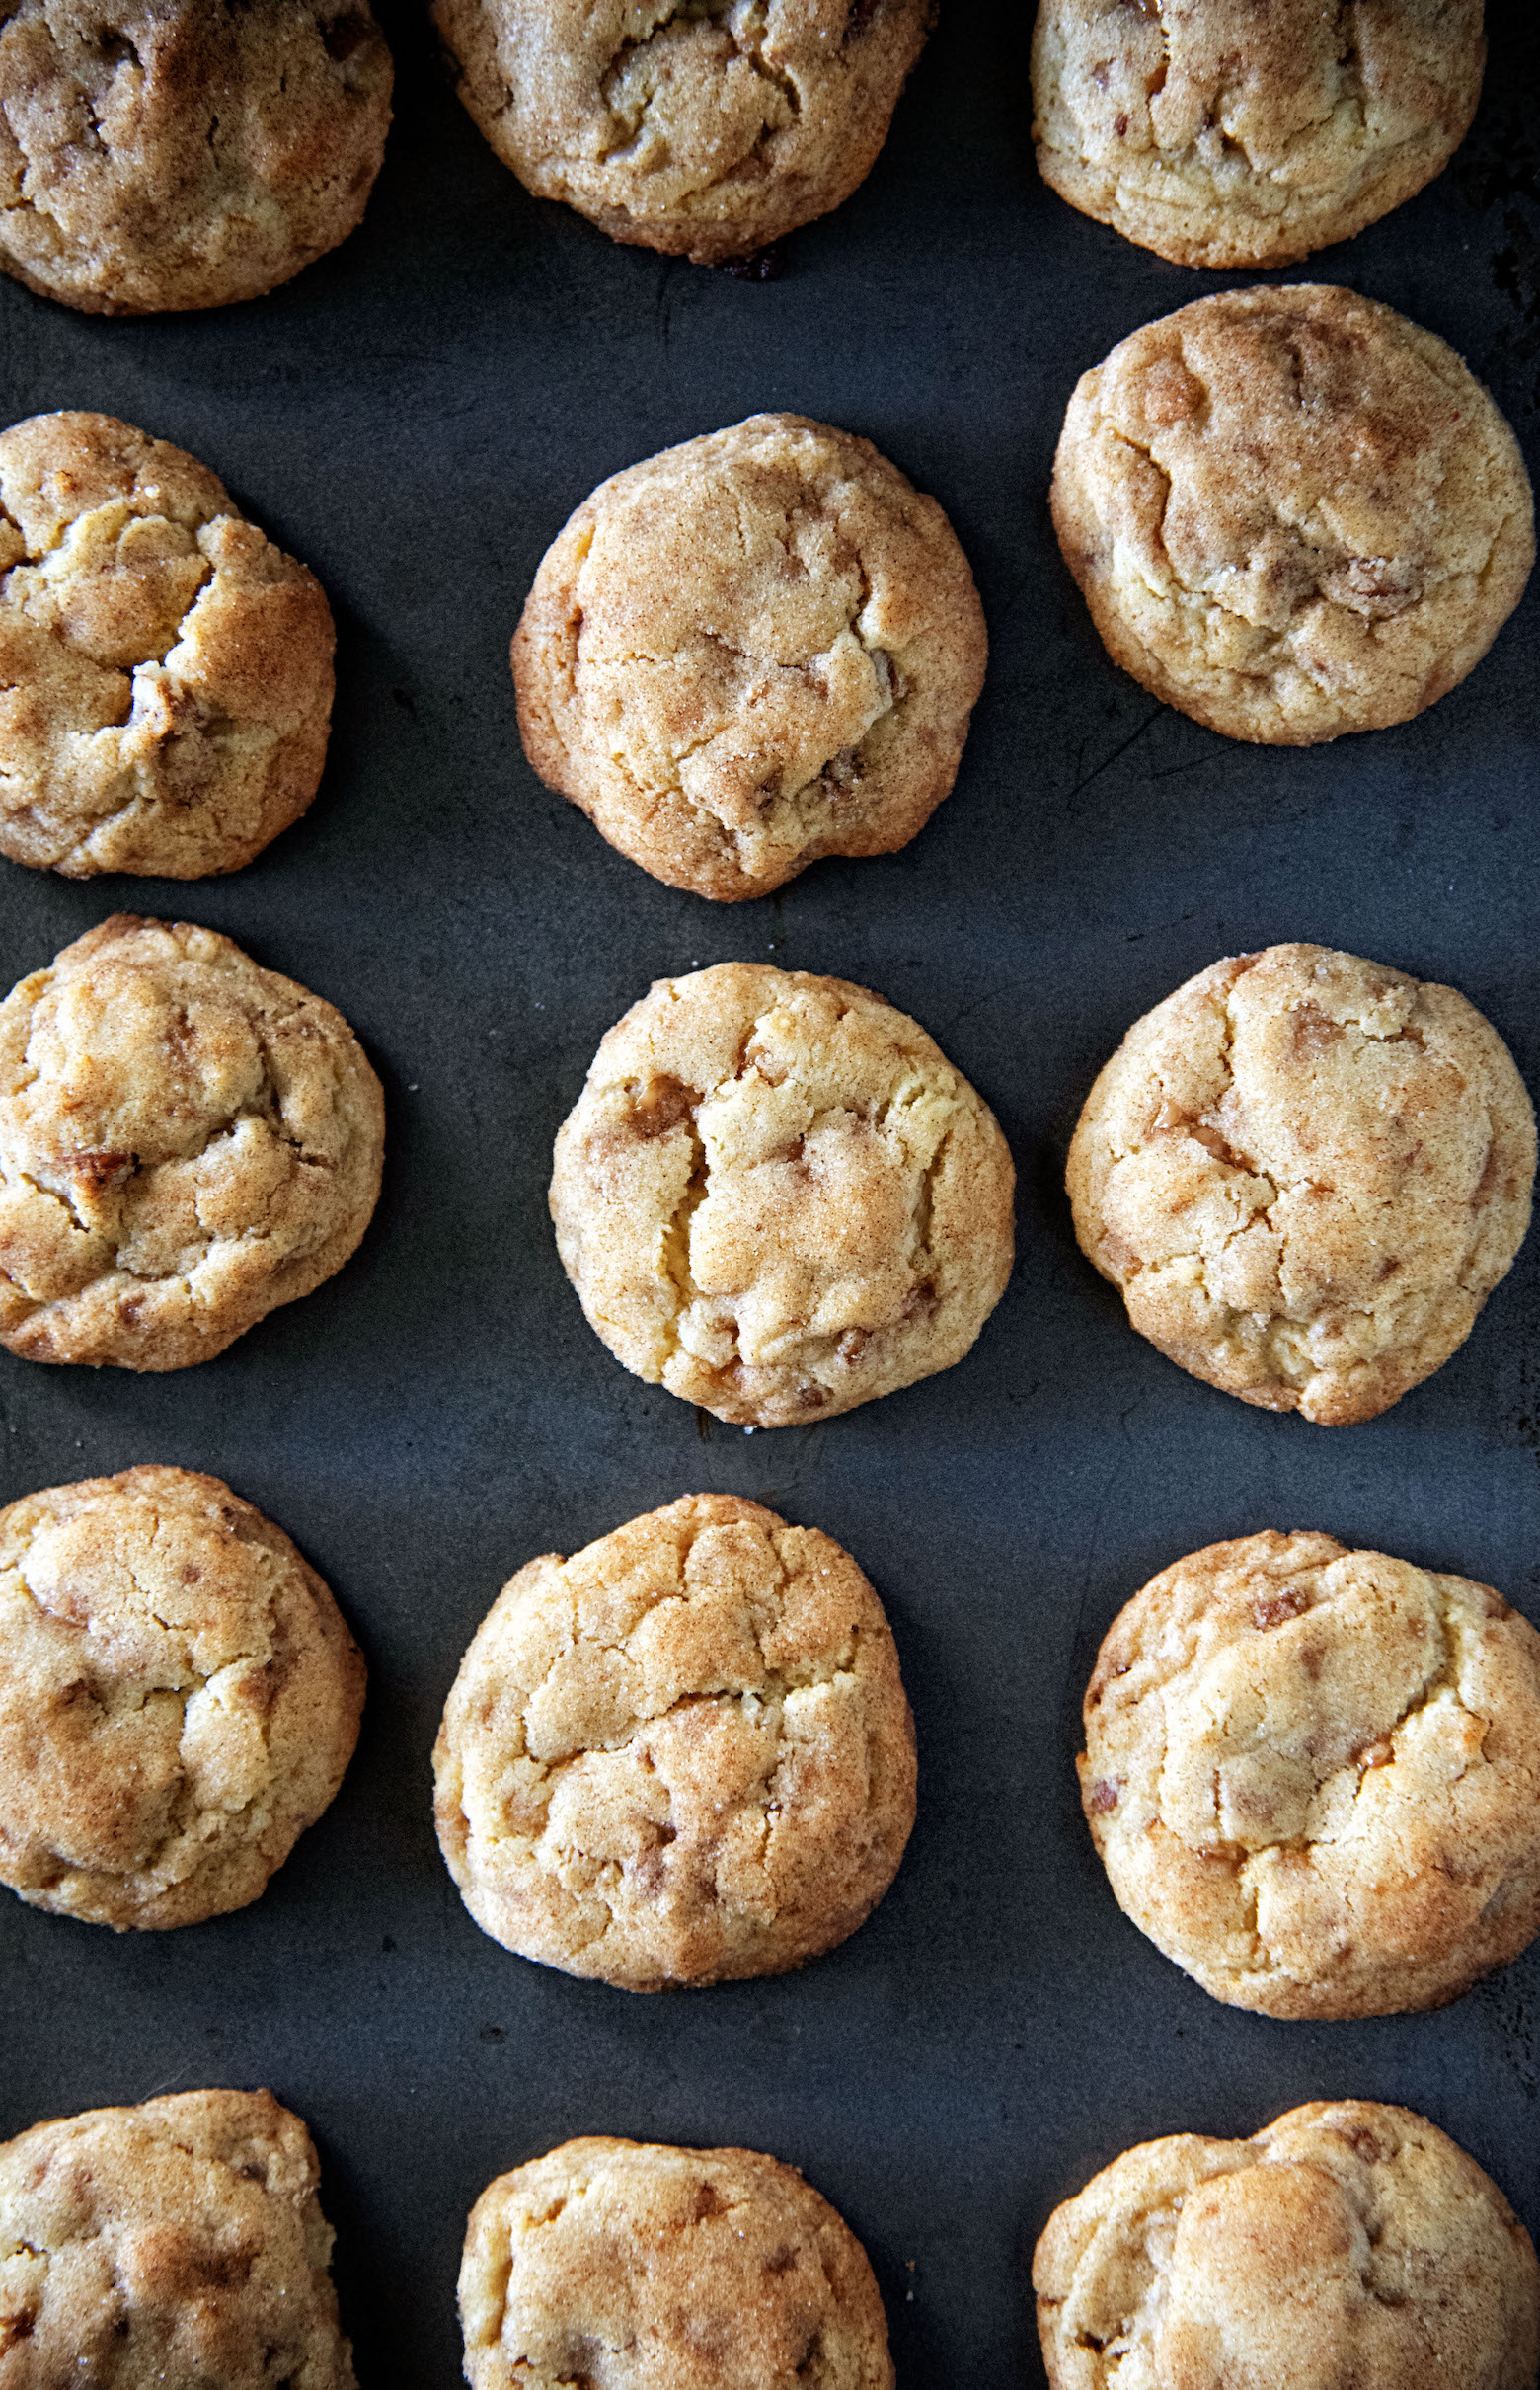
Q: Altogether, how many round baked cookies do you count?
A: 15